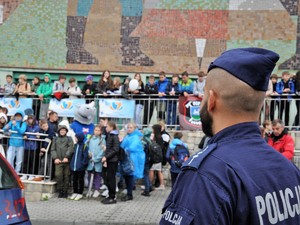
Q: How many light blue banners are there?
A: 3